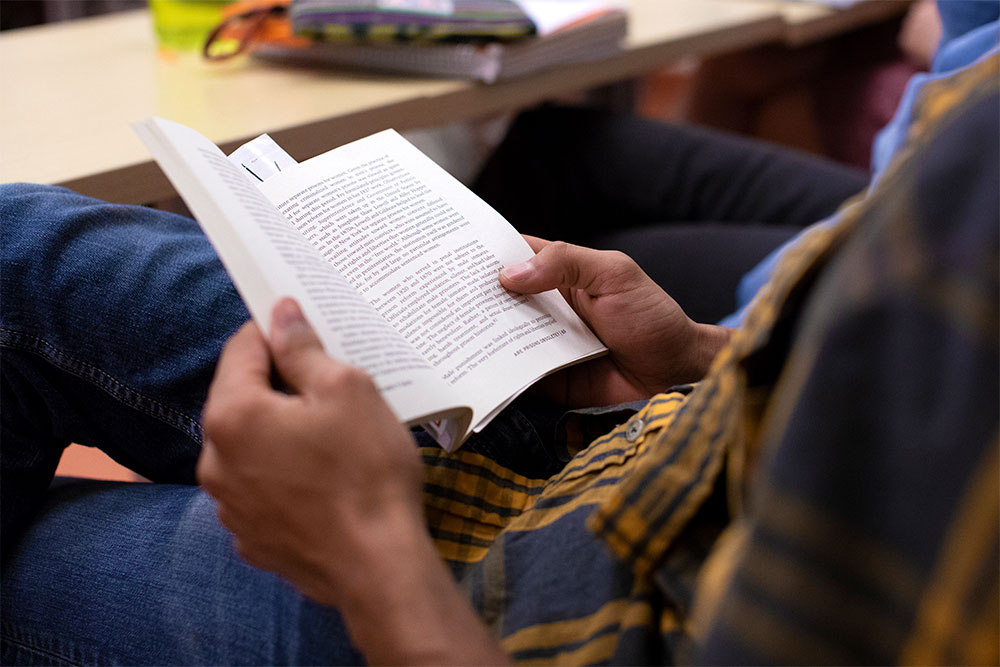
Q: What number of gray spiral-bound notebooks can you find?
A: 1